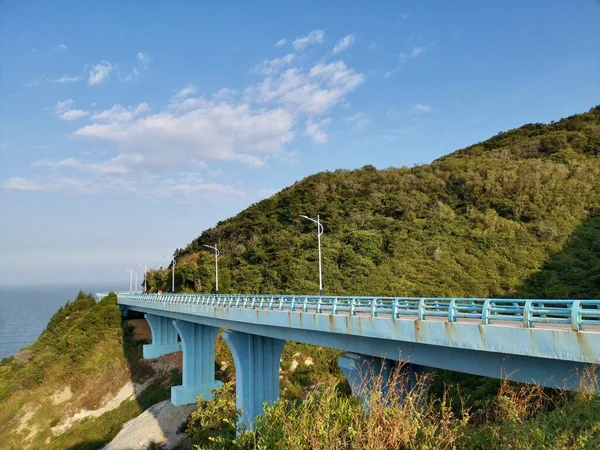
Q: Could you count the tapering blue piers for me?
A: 4